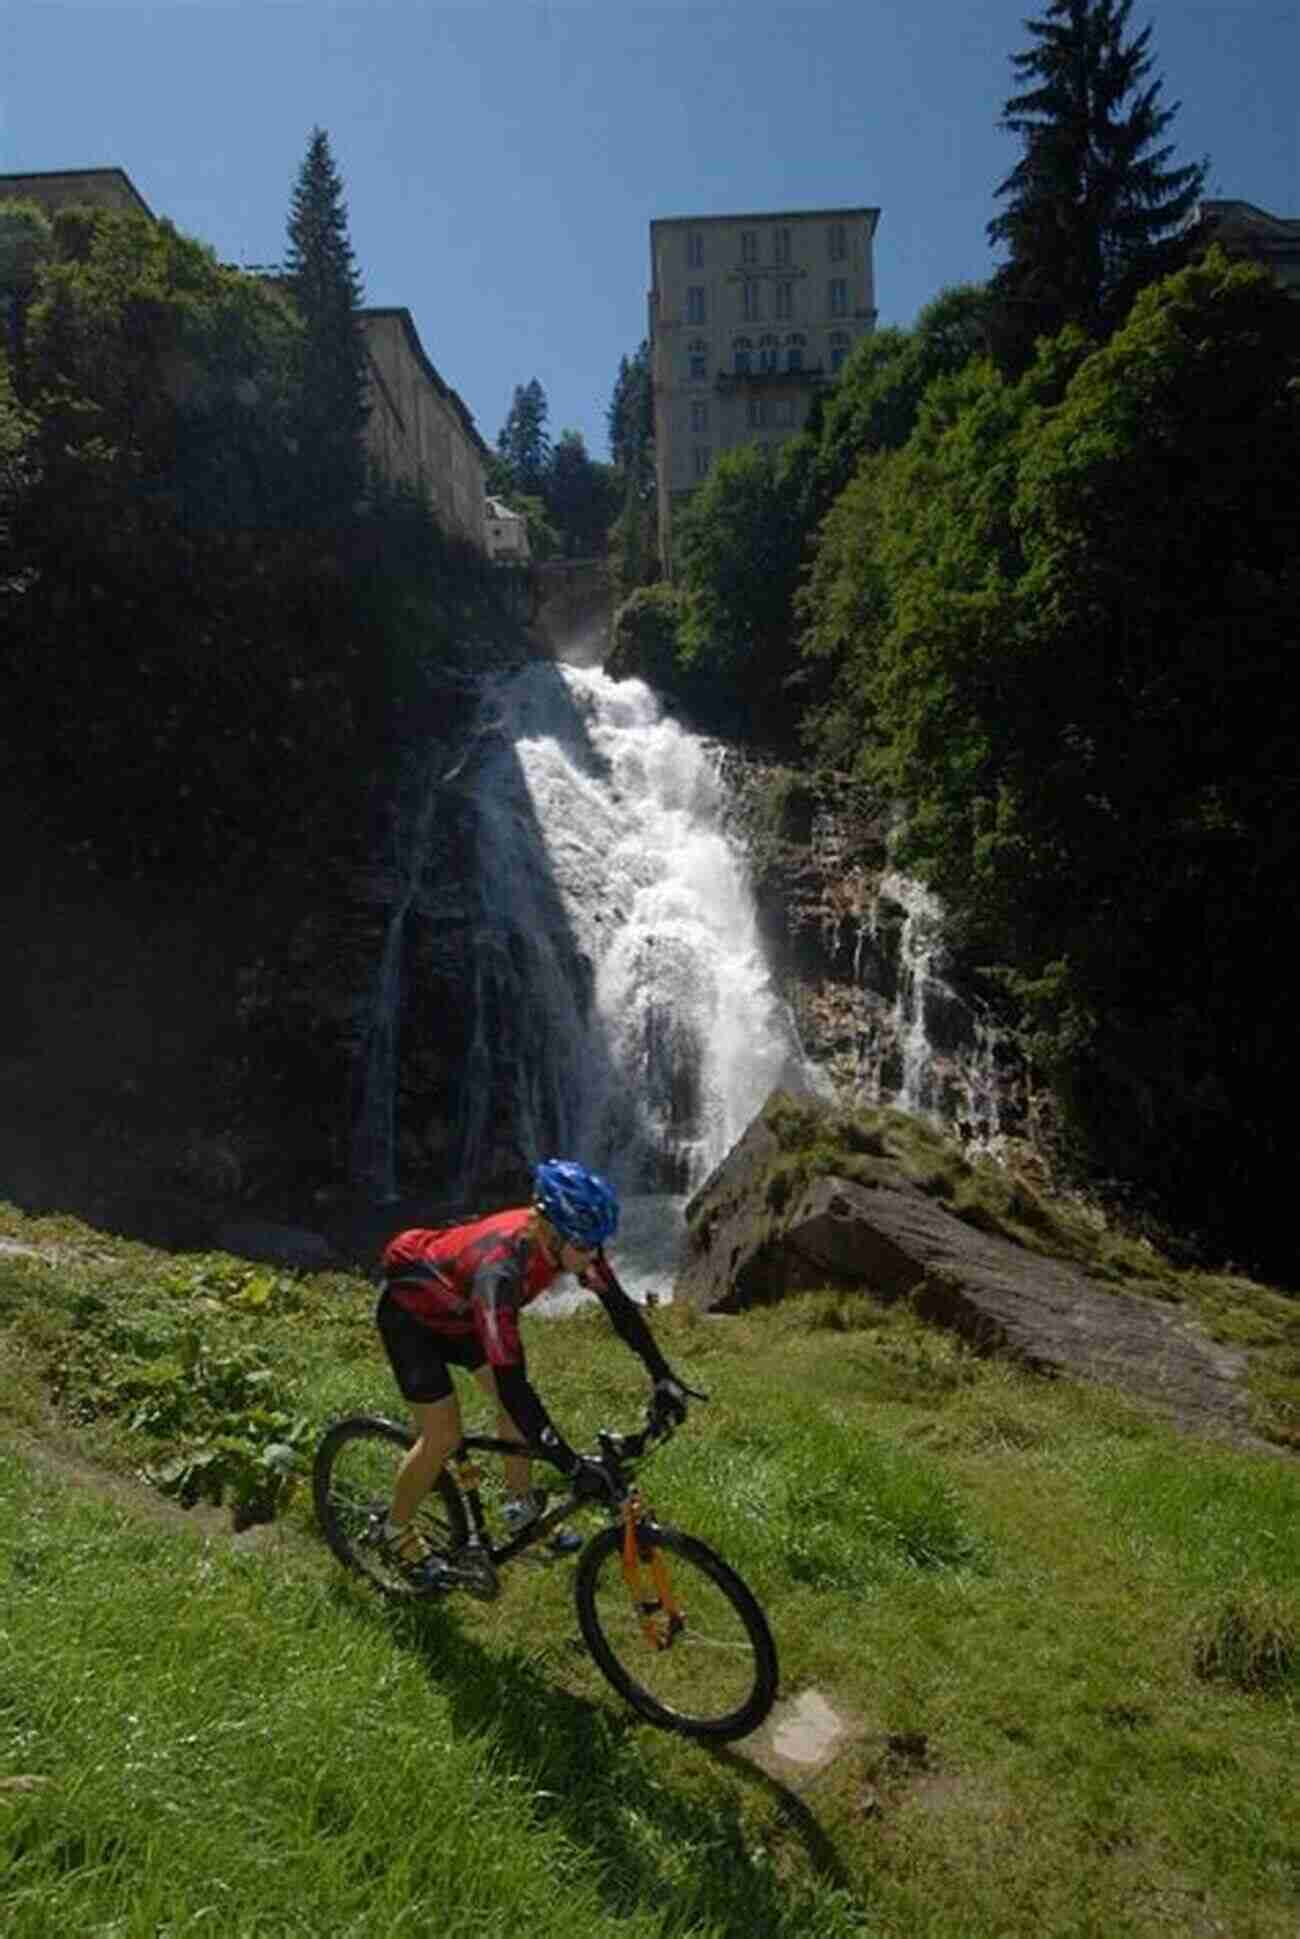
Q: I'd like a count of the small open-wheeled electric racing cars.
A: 0